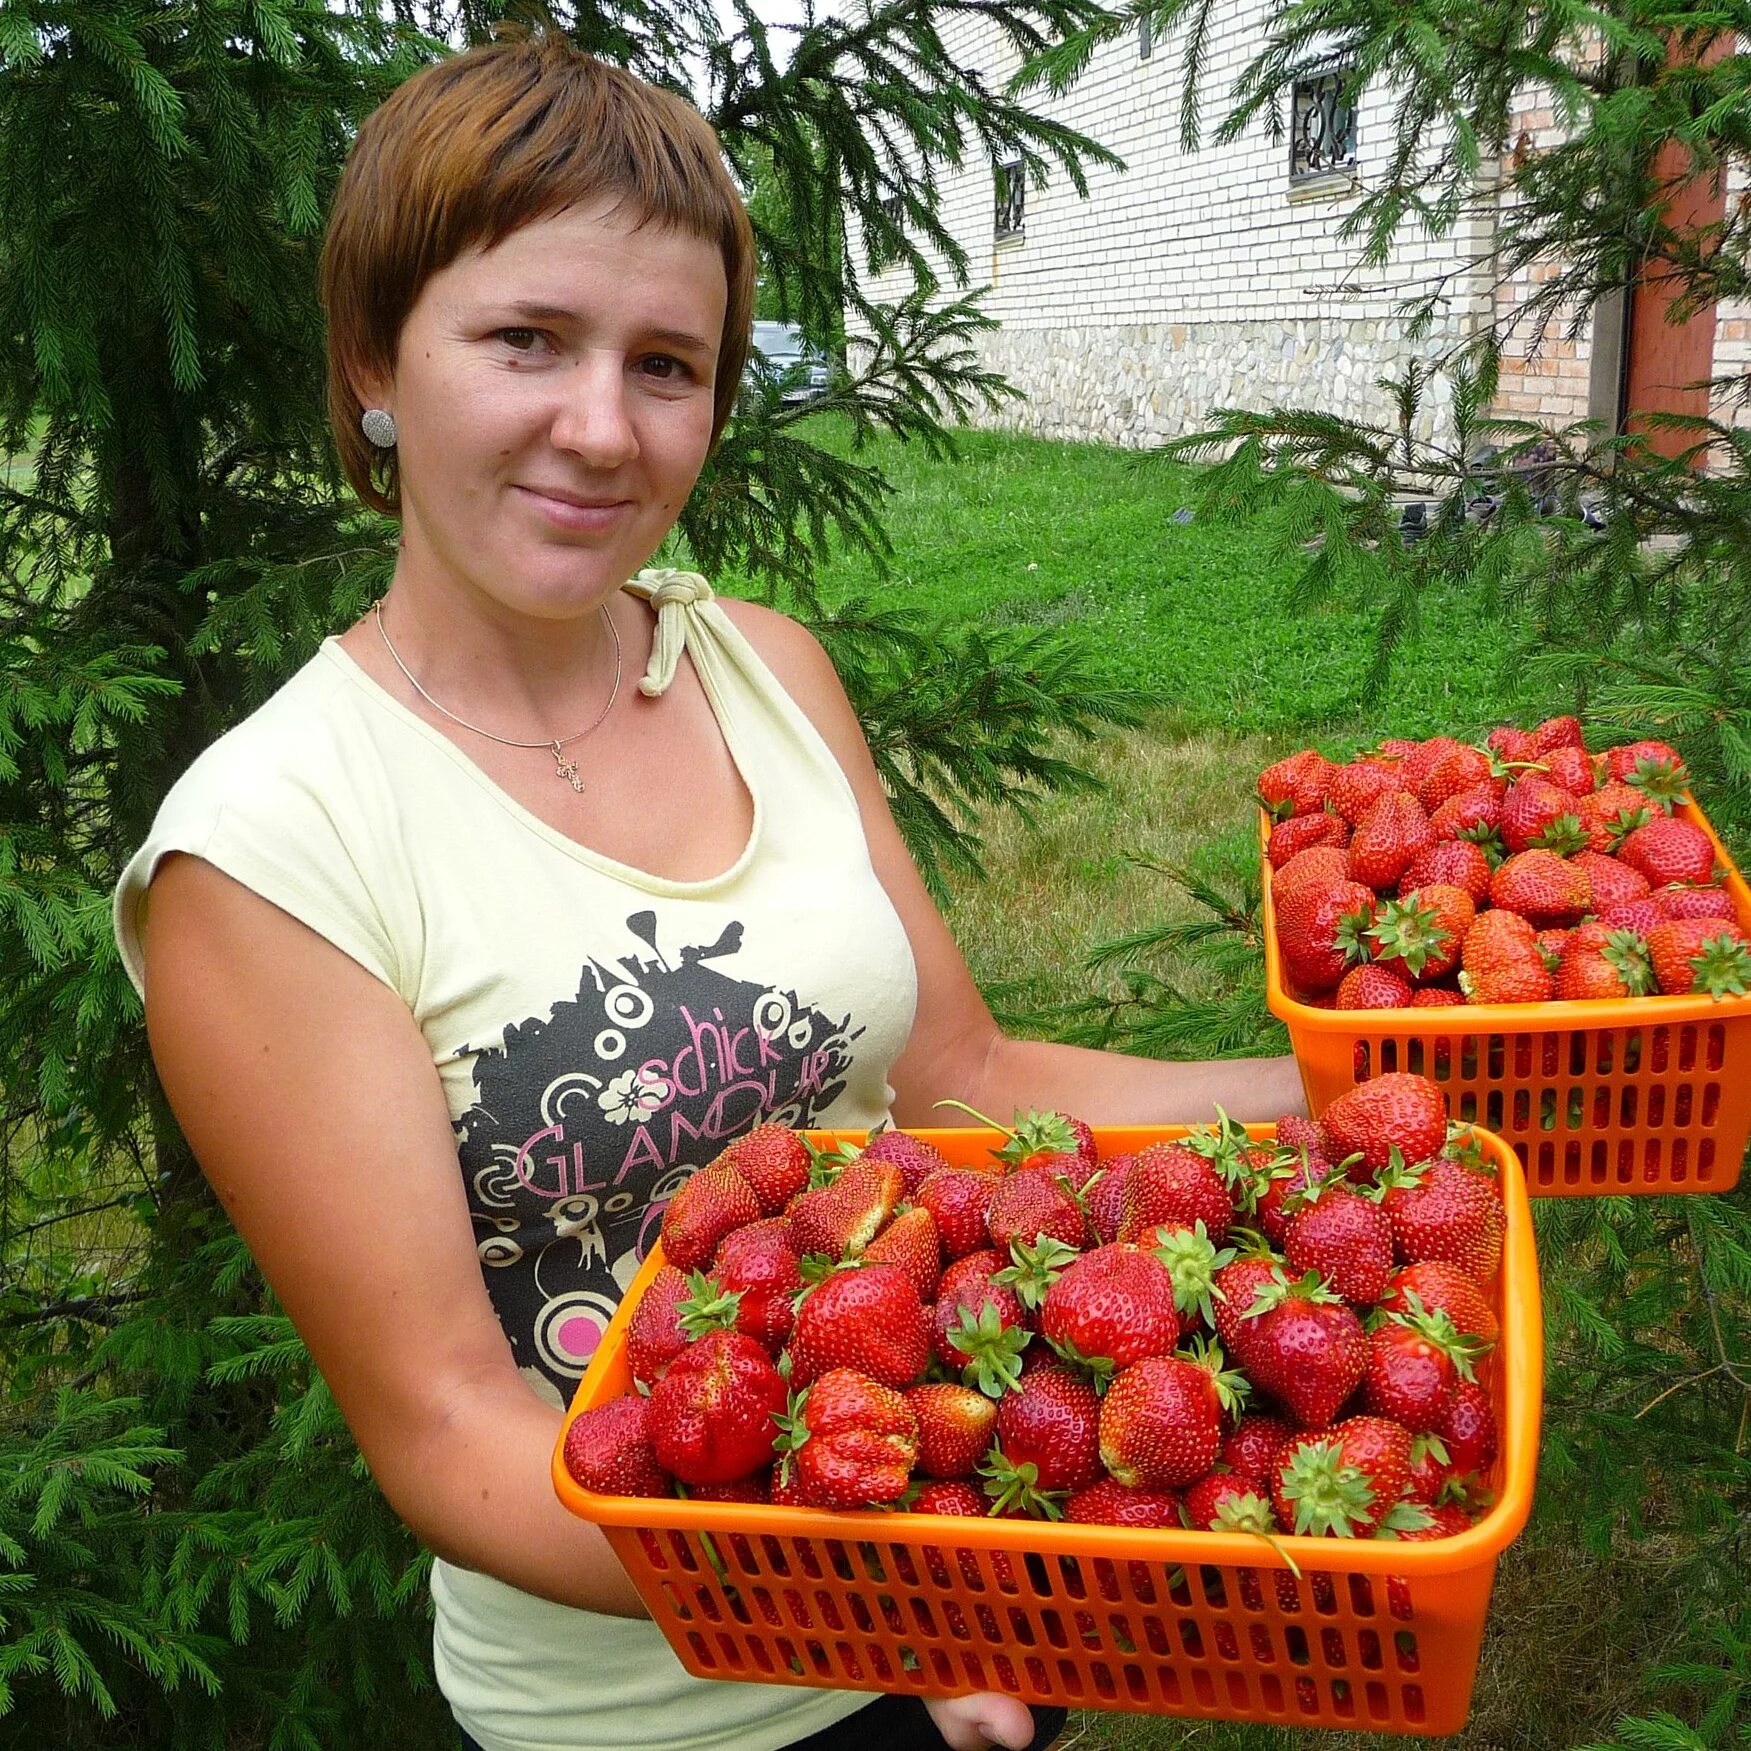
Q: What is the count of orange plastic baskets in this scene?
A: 2